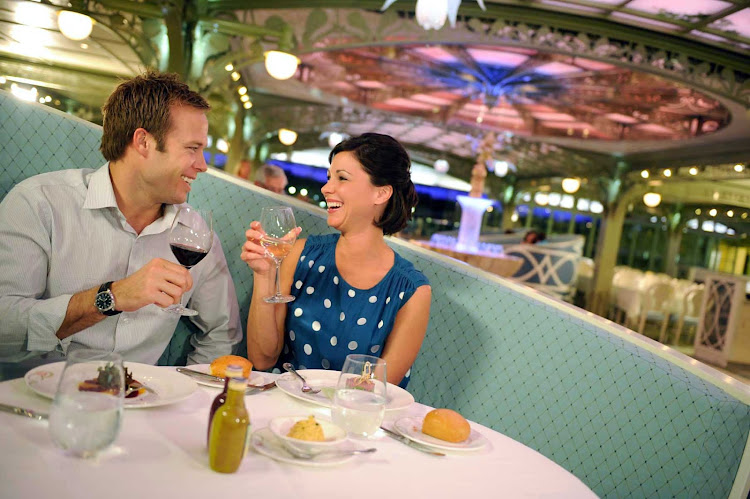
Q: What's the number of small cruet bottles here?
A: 2